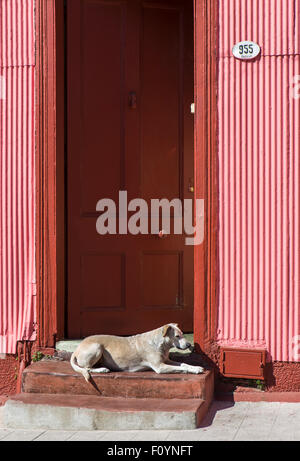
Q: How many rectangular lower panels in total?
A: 2